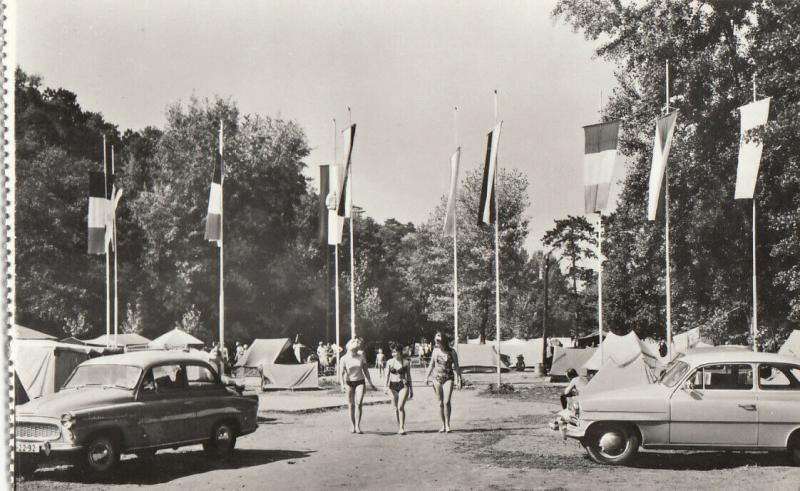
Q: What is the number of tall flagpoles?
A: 10